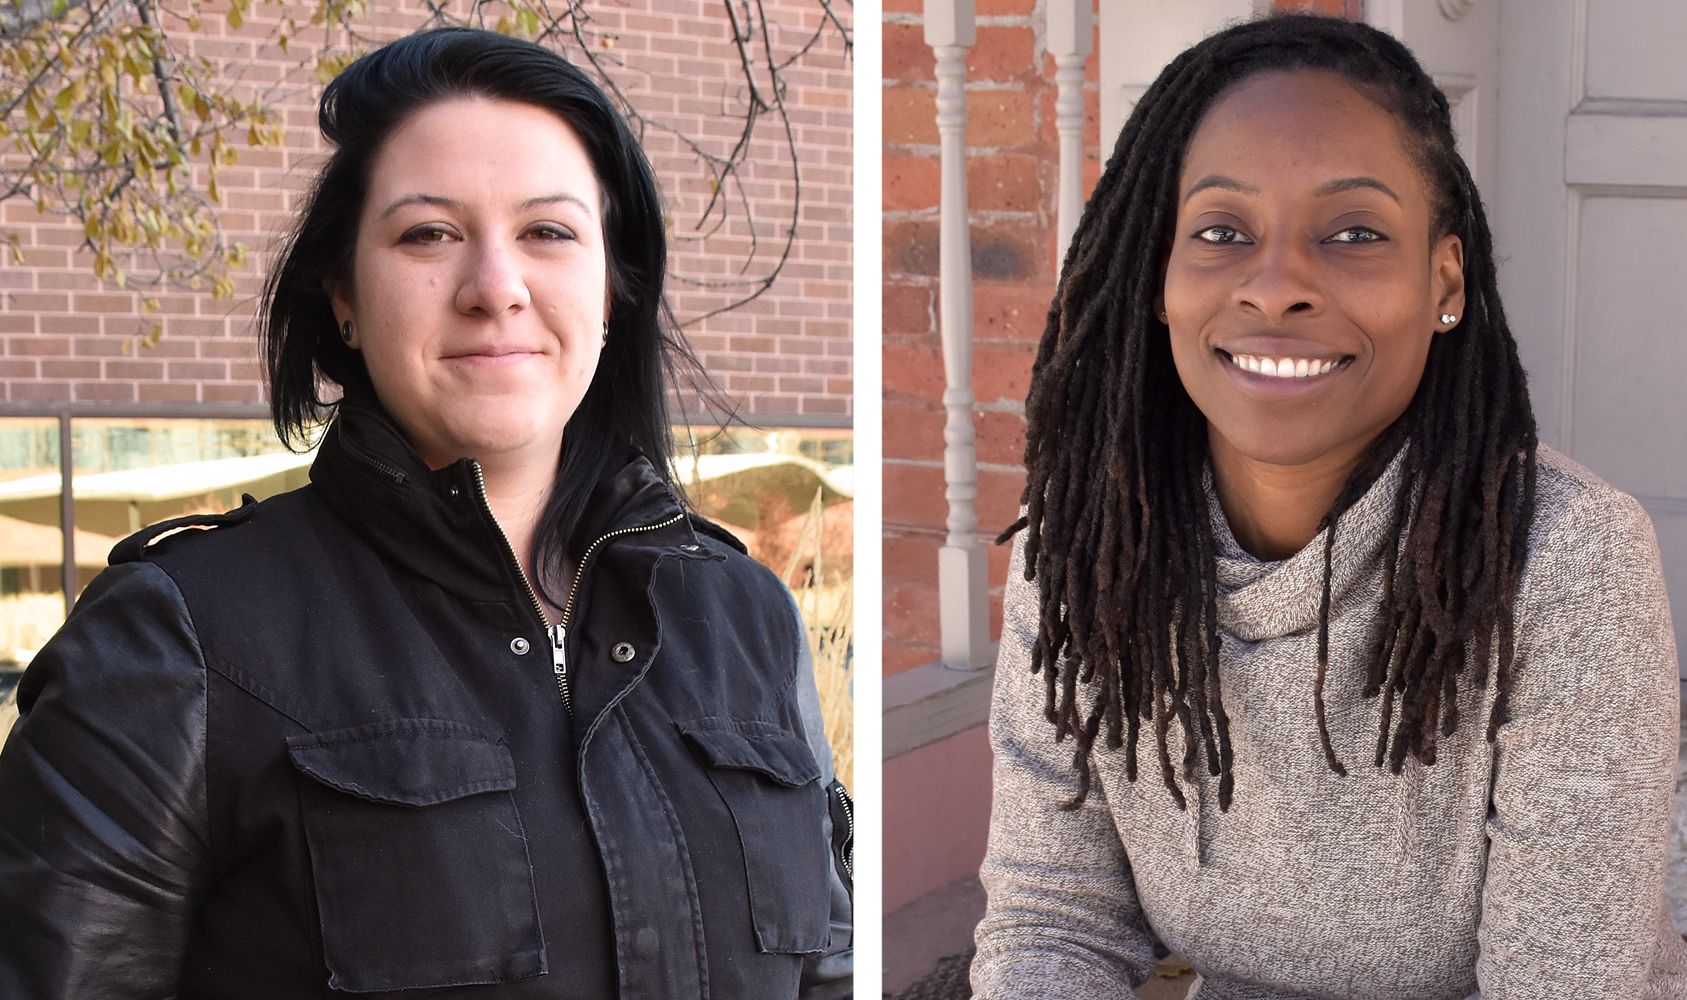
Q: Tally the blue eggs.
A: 0